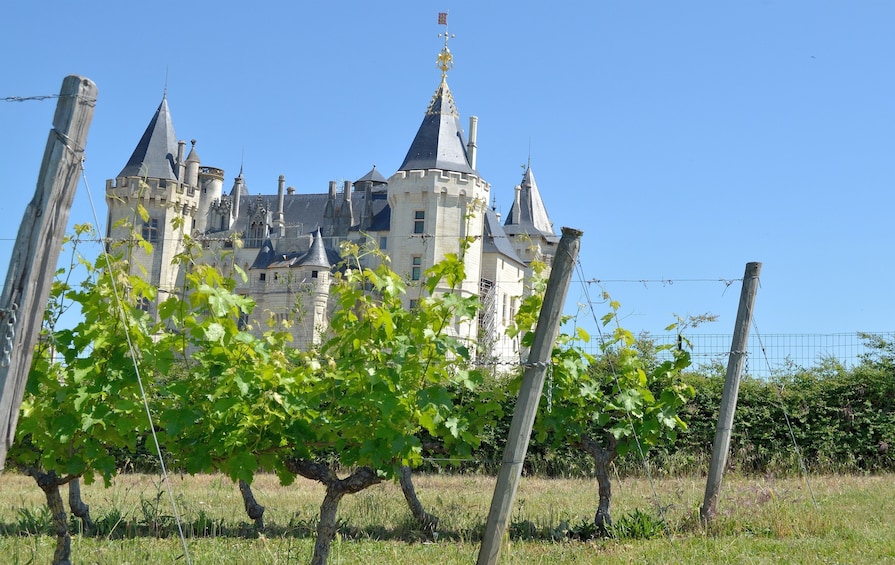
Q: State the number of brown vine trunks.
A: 6